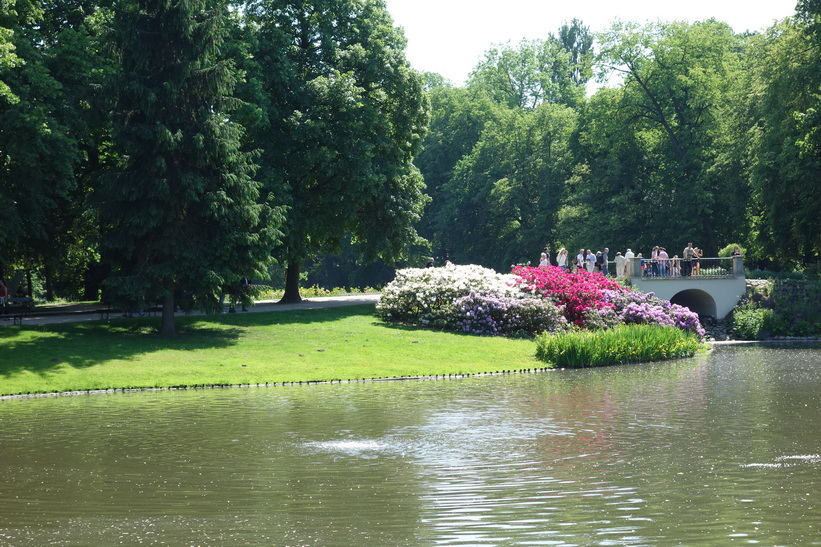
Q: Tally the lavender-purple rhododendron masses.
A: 2